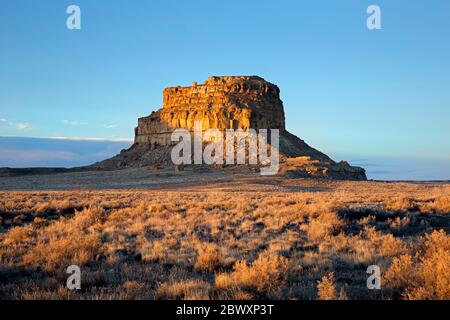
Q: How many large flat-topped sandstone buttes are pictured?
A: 1